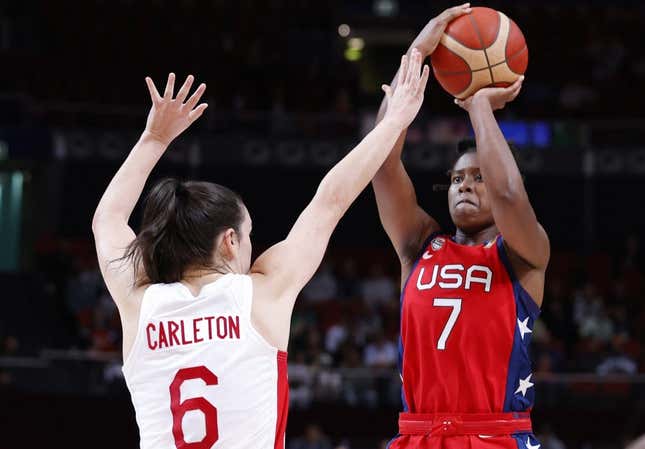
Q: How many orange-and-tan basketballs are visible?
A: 1